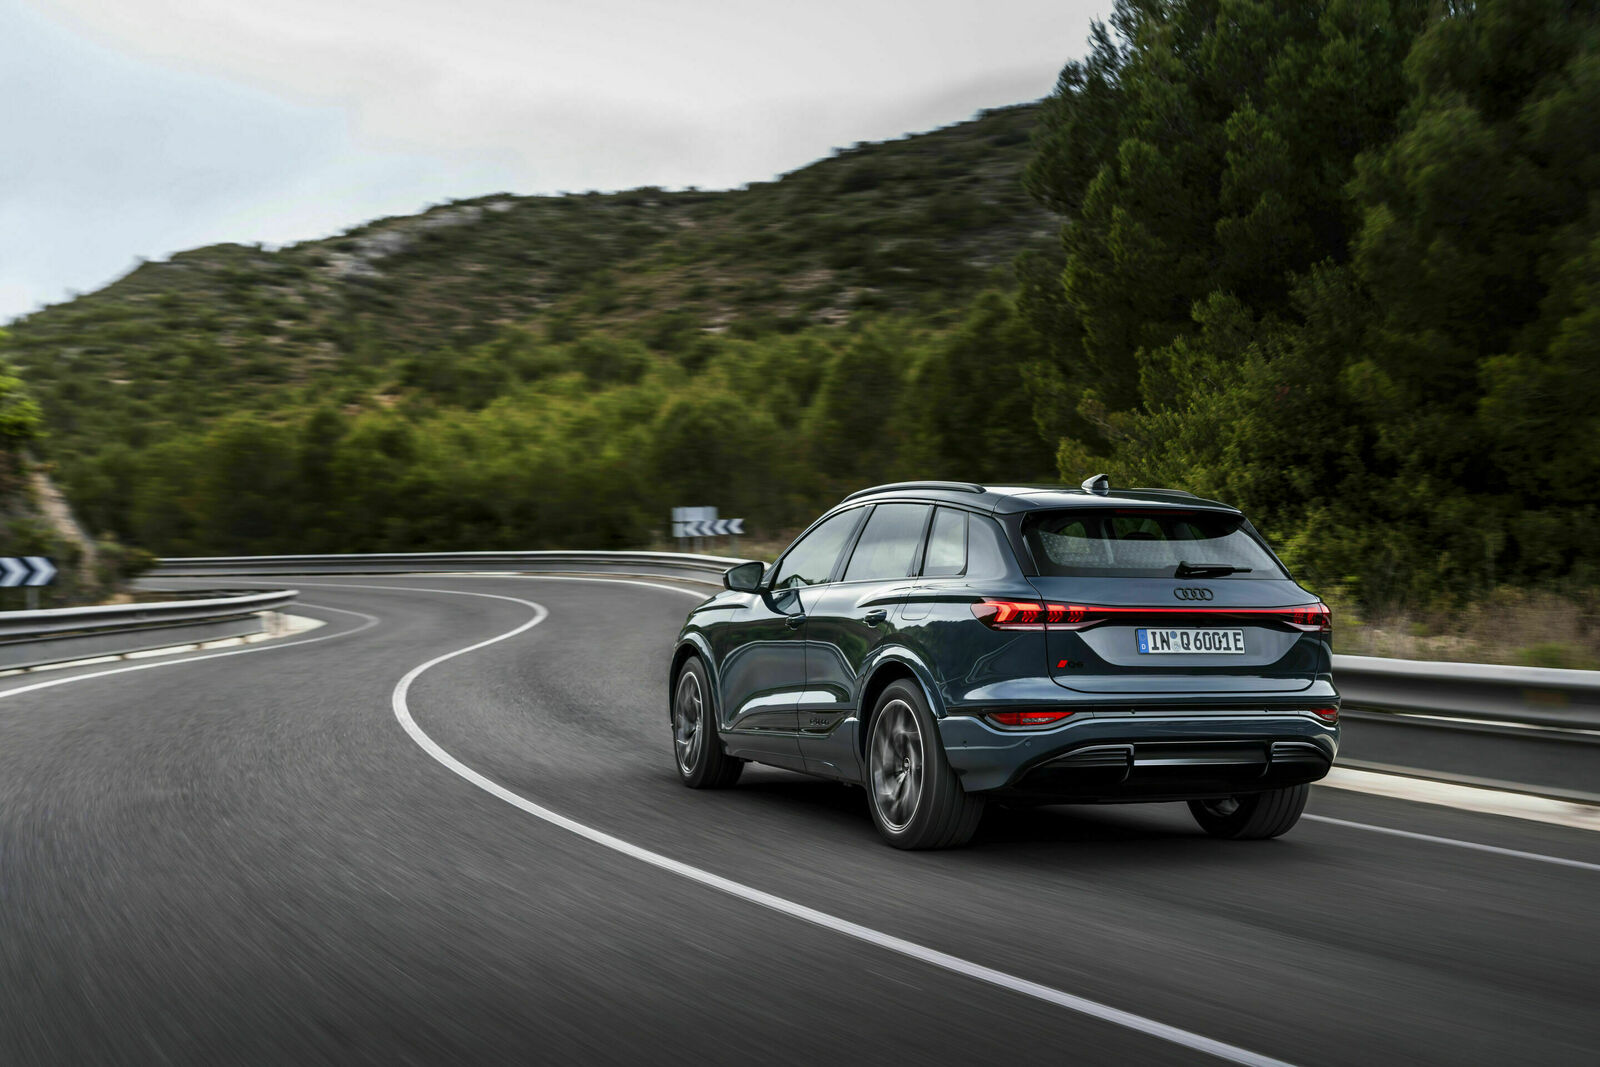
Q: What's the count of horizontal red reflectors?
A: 2